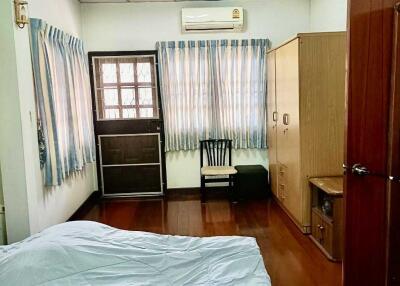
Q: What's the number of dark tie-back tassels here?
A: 1